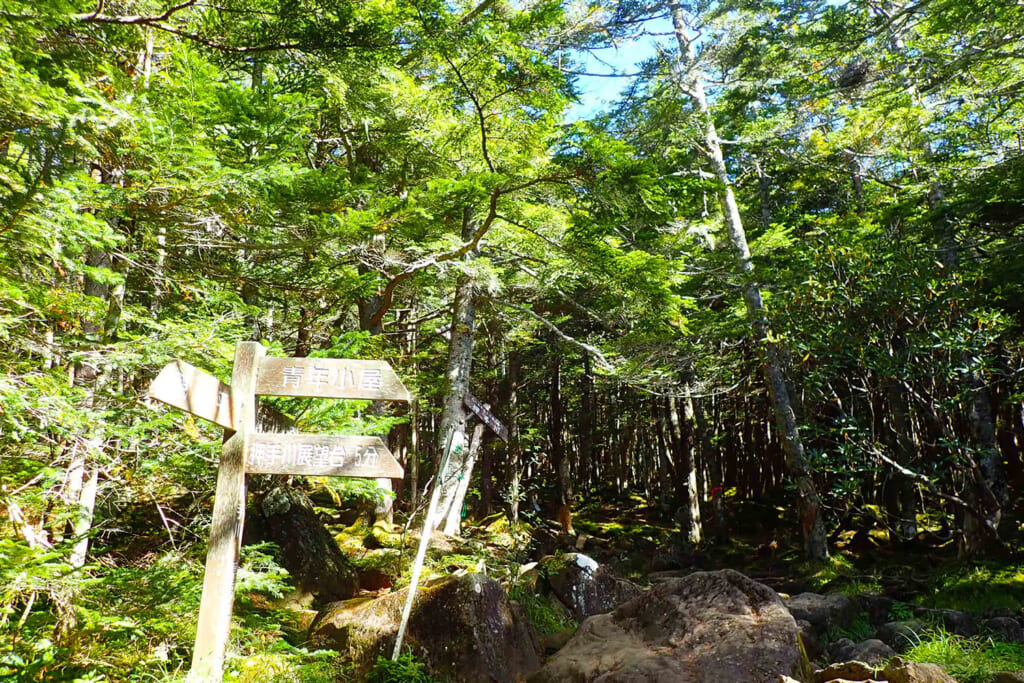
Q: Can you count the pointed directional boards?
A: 3